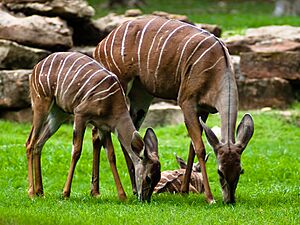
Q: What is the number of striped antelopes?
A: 3